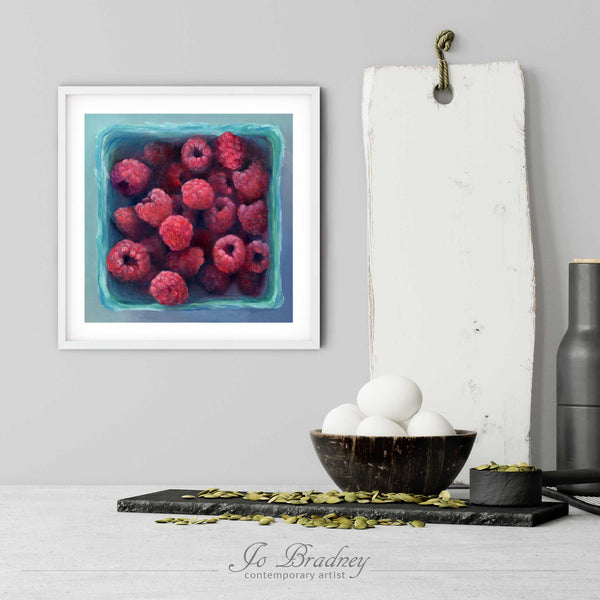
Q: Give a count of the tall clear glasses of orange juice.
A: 0